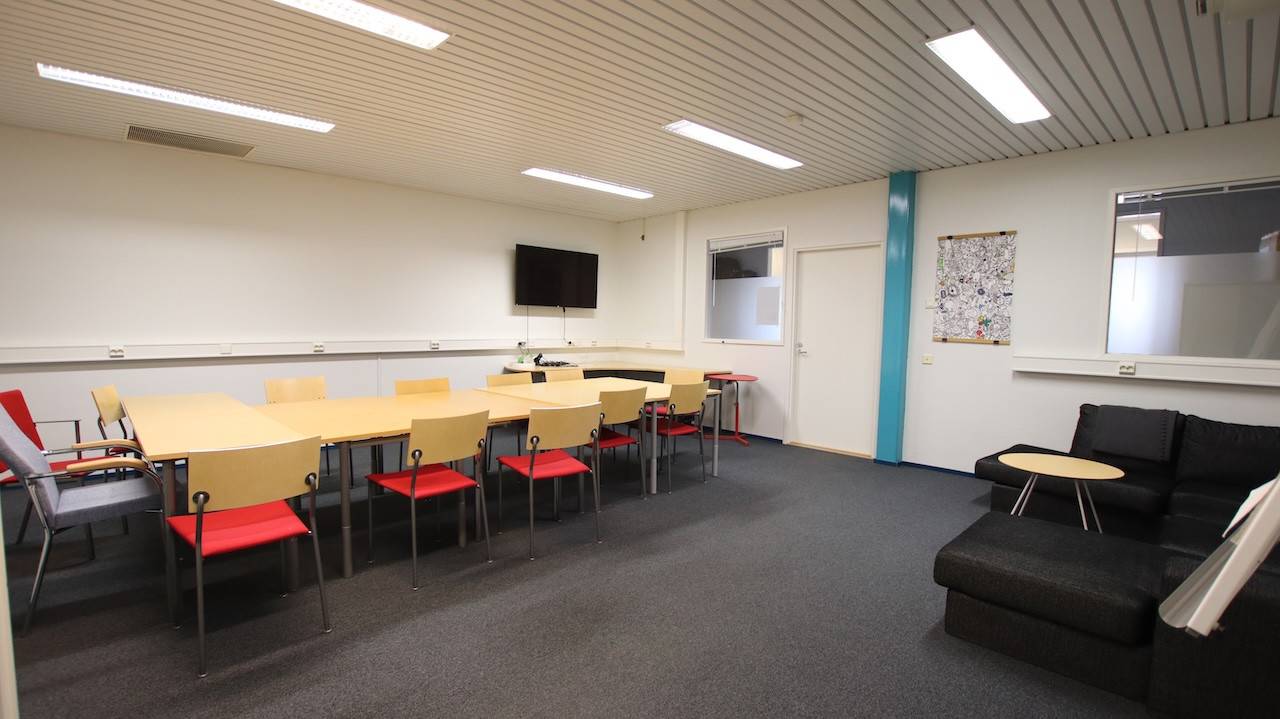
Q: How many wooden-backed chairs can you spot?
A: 11